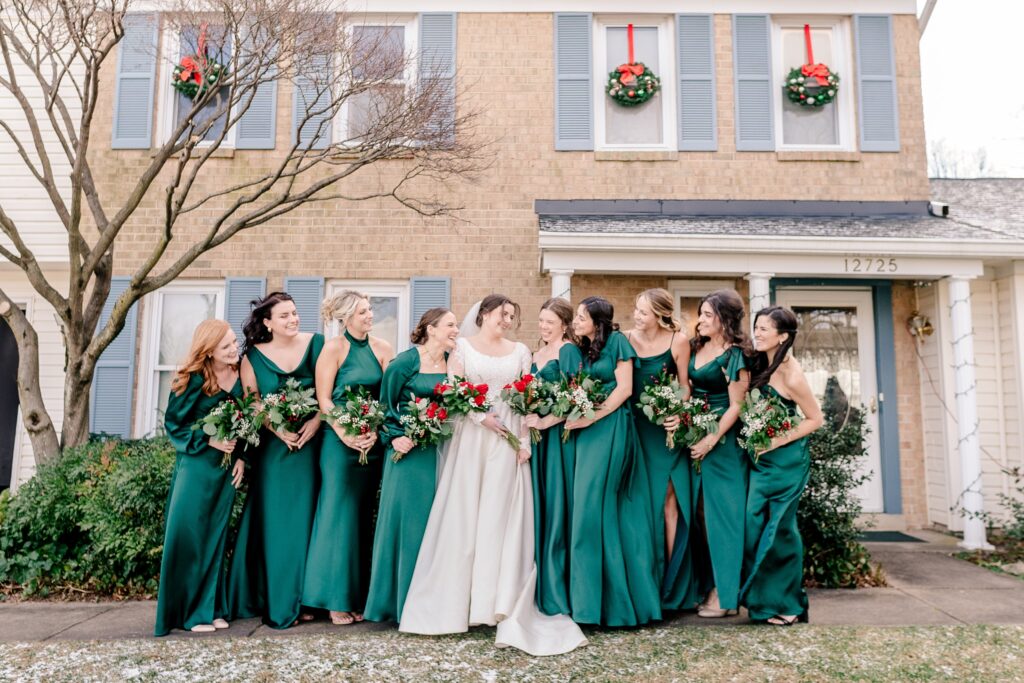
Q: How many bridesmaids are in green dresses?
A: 9